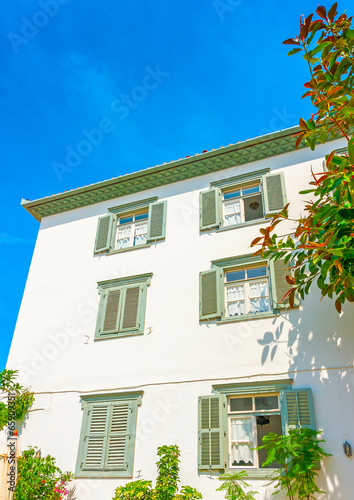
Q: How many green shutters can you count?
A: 12